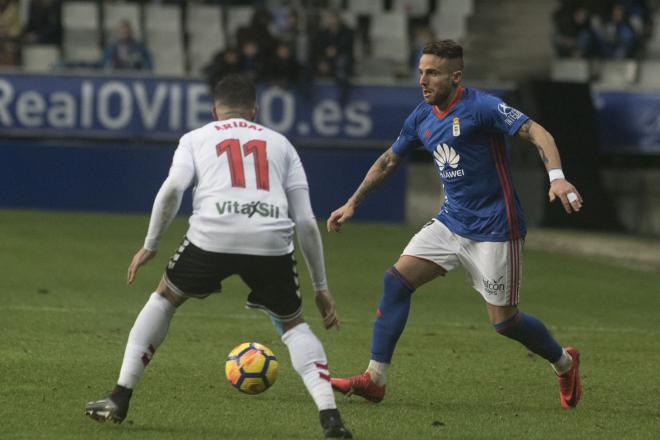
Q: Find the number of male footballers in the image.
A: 2